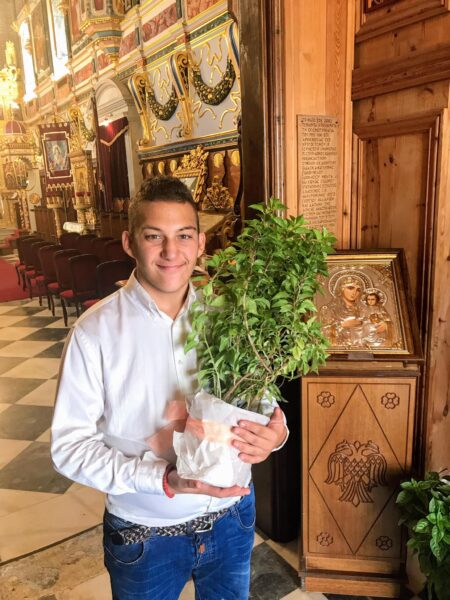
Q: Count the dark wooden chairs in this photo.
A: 11